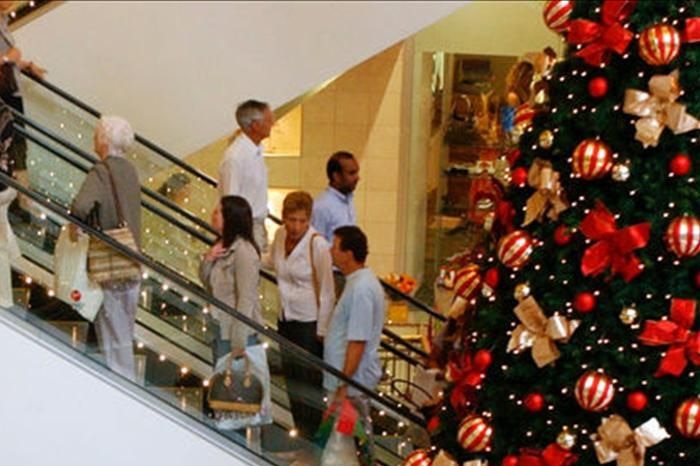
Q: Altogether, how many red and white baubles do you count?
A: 11